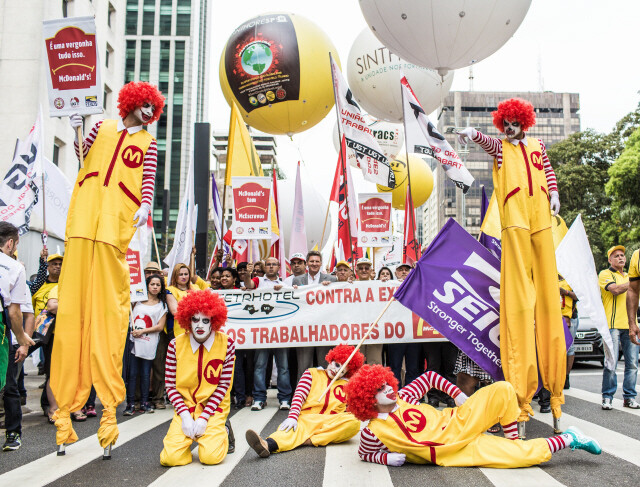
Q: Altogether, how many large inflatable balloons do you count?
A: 6